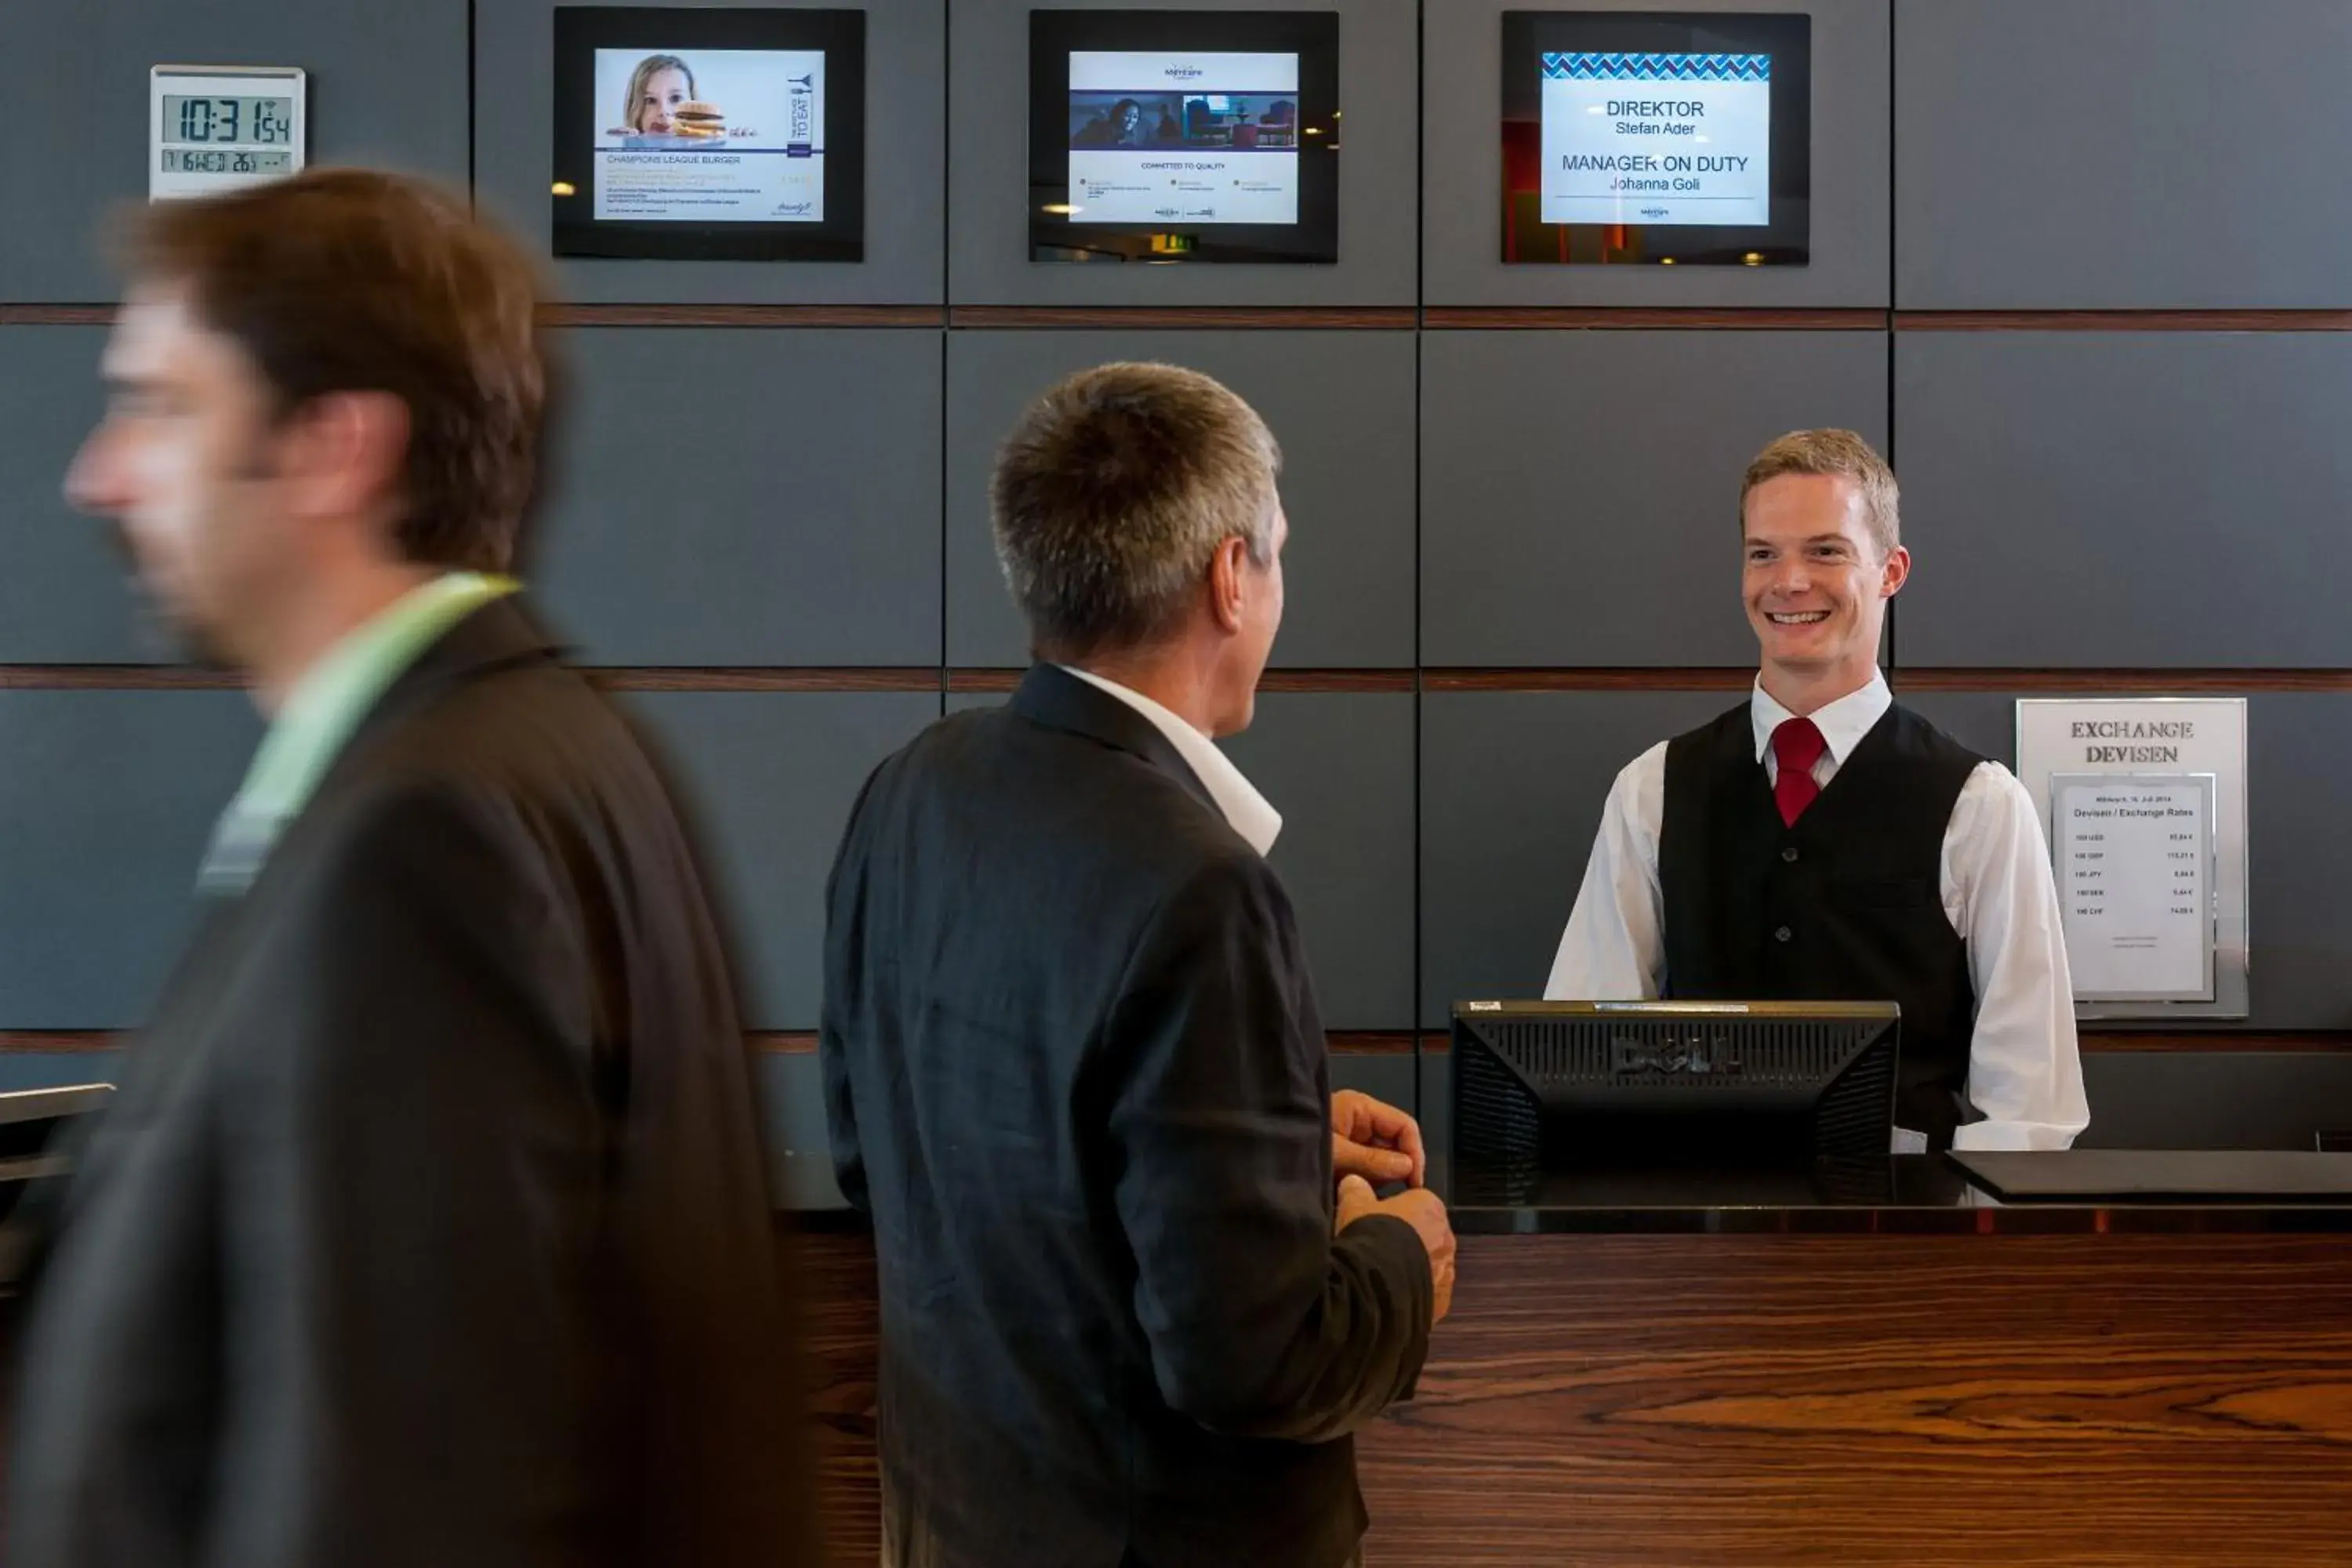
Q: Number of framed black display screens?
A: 3